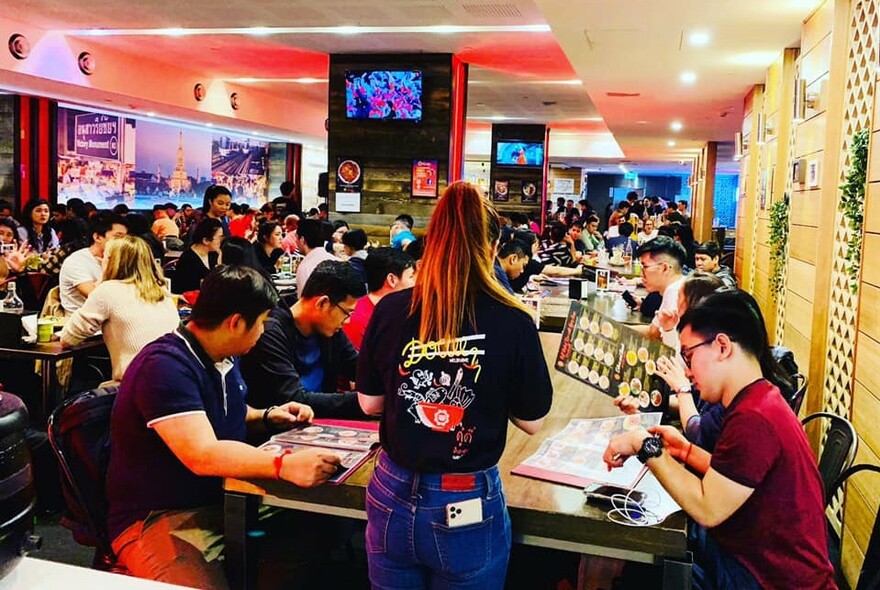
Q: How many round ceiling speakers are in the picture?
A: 4